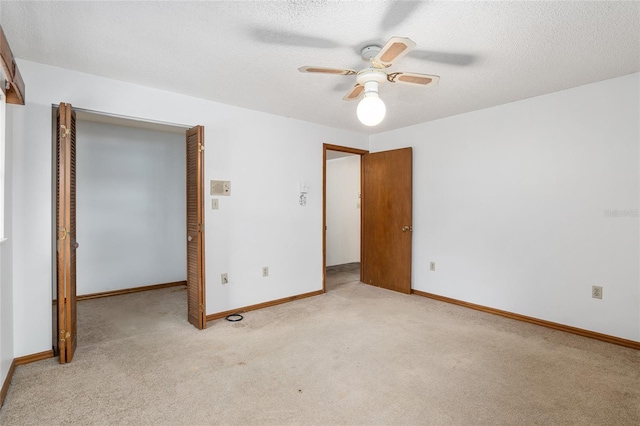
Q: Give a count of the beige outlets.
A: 4